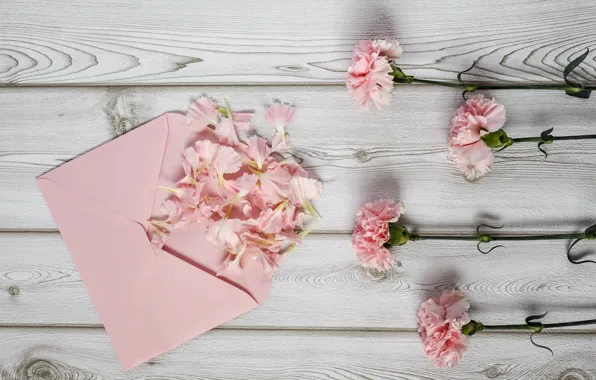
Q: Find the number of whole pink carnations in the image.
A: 4